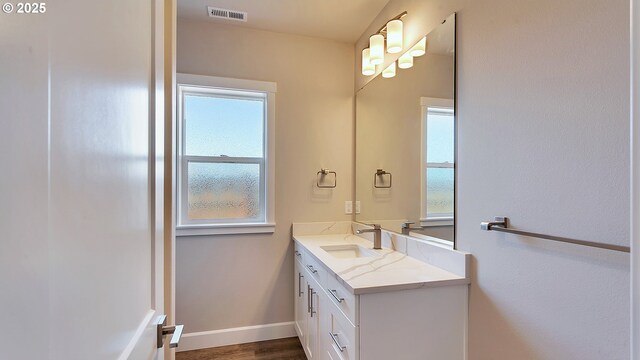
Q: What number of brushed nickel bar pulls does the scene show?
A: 7